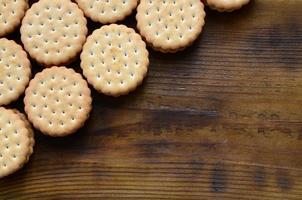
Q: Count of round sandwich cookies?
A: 9